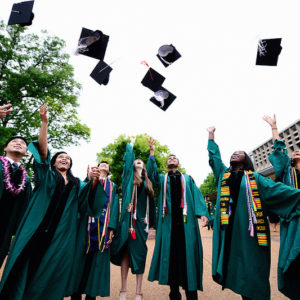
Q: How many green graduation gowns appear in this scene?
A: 7